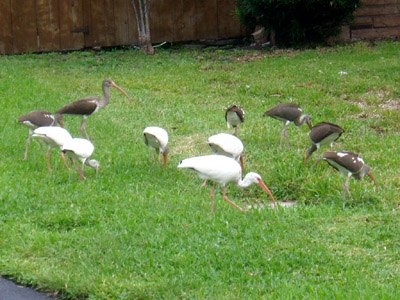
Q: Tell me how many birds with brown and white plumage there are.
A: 6